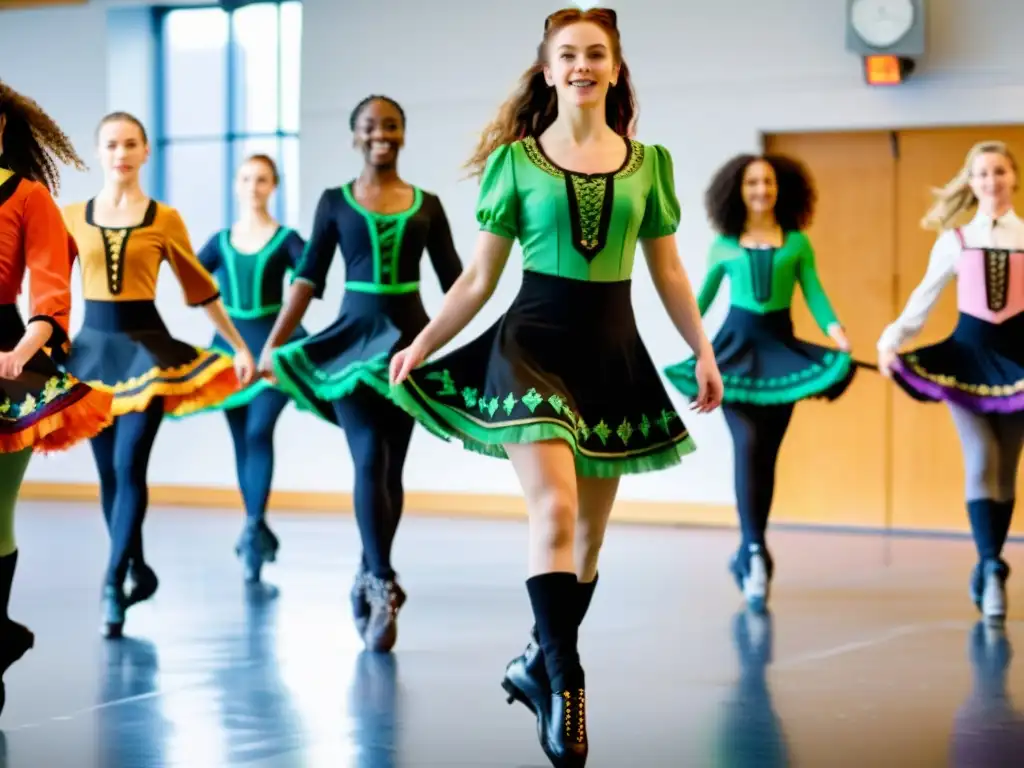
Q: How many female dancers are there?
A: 7